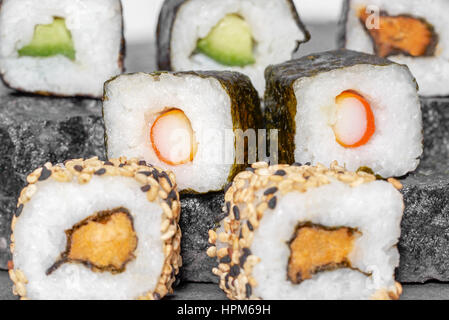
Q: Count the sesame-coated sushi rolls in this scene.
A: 2